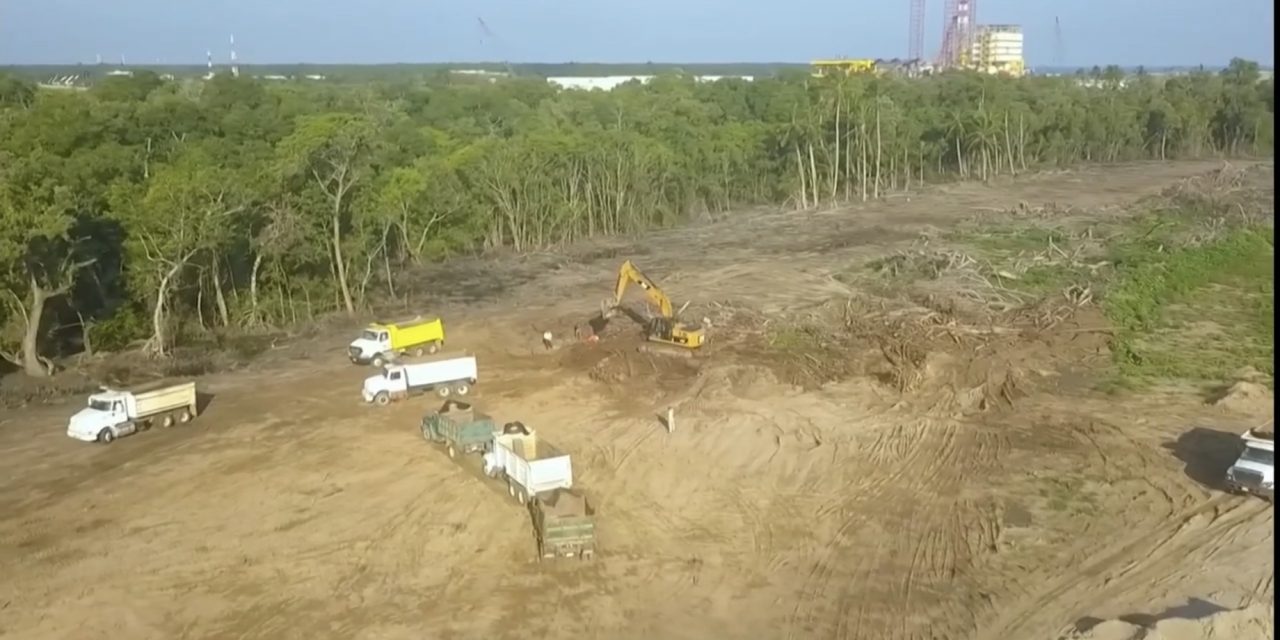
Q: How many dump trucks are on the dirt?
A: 7